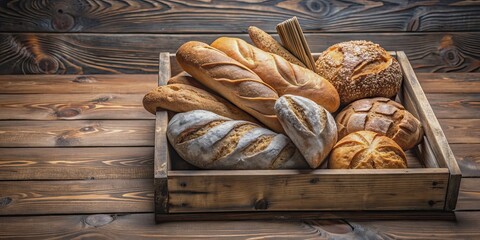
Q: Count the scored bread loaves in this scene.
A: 7